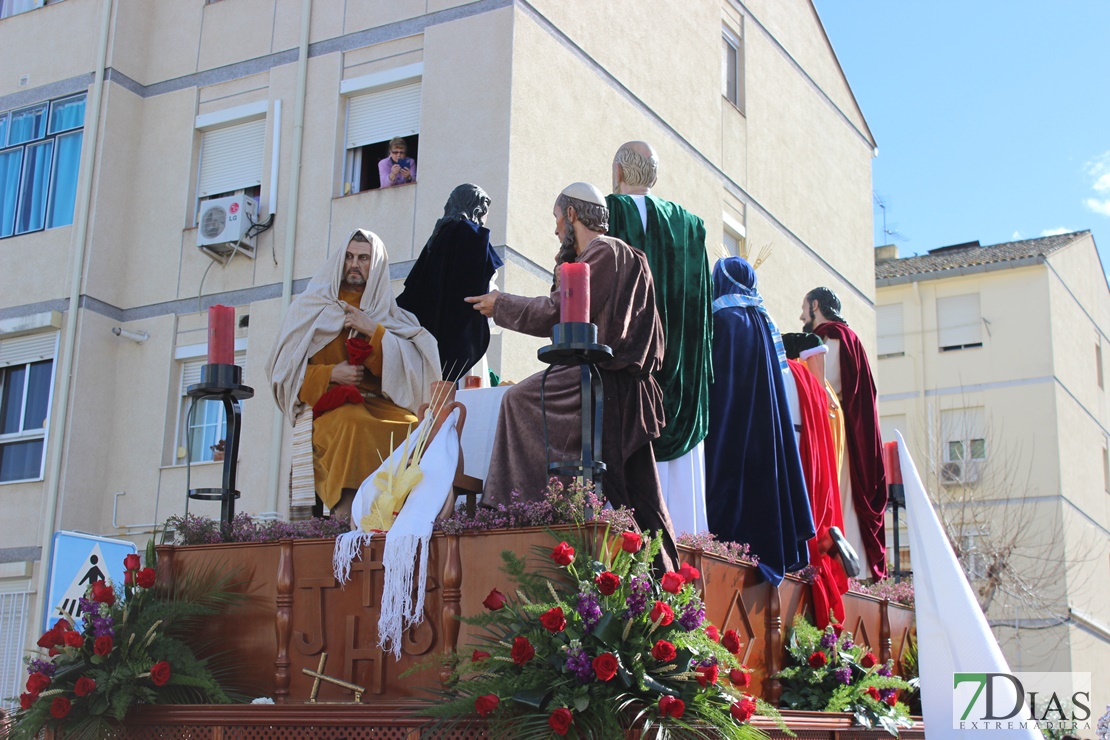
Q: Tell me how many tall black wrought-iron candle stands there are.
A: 3